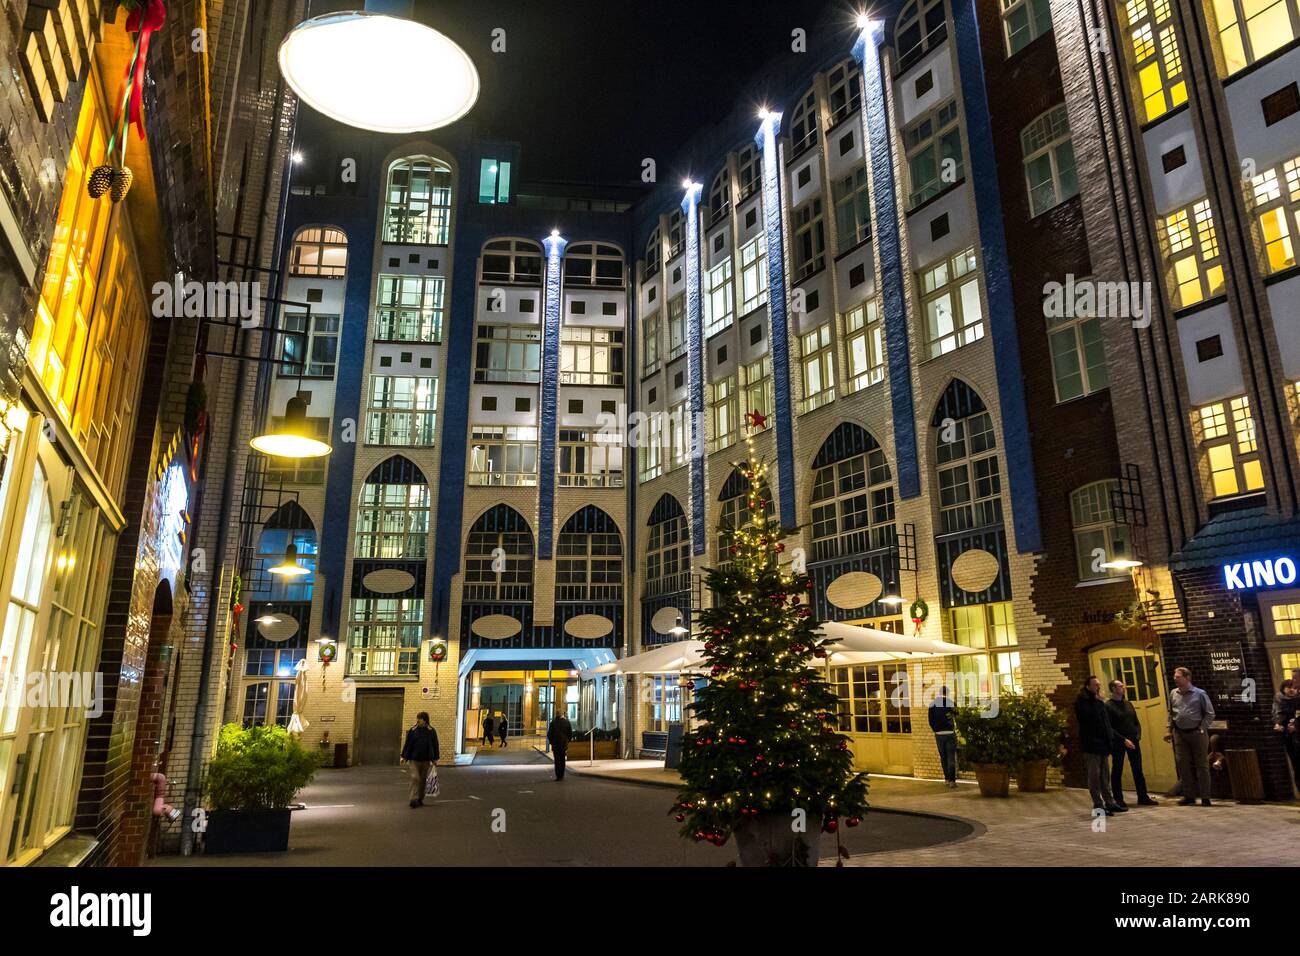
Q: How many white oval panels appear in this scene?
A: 7